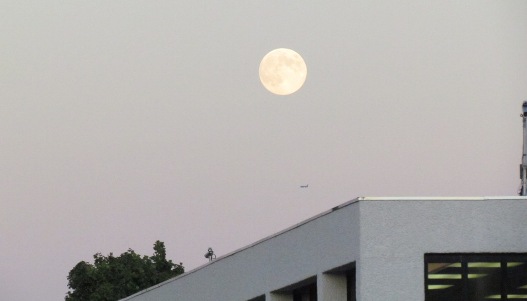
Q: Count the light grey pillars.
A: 2